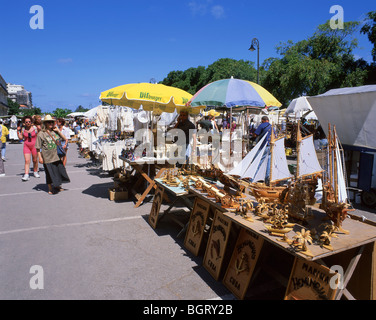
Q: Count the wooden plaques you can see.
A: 5